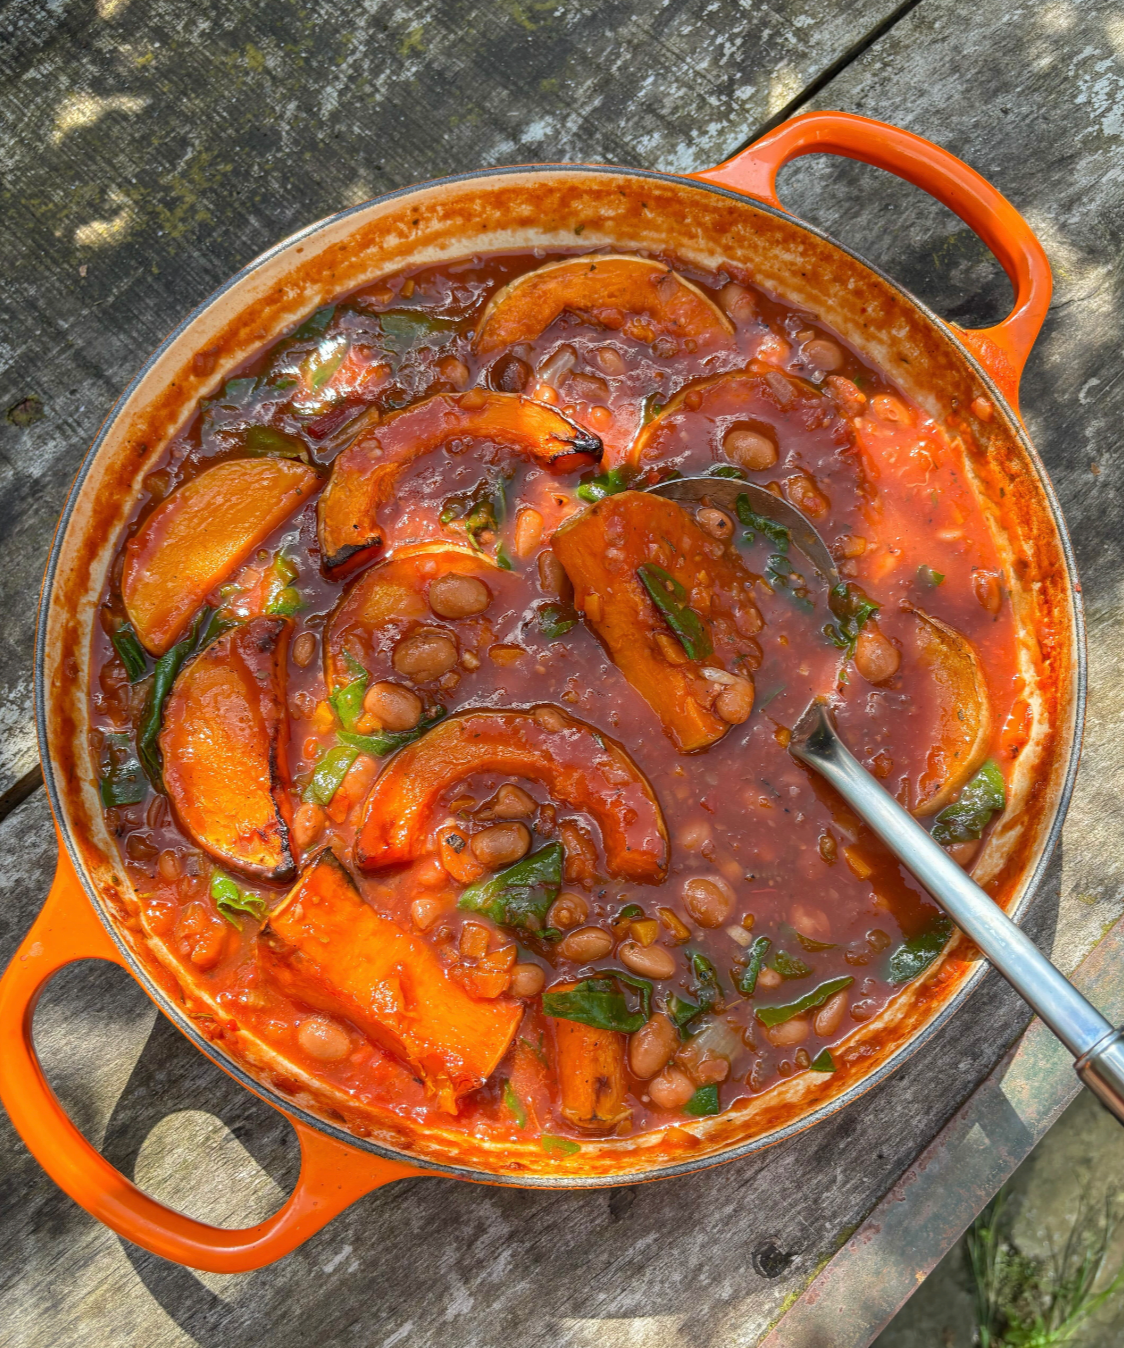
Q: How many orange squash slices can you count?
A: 11